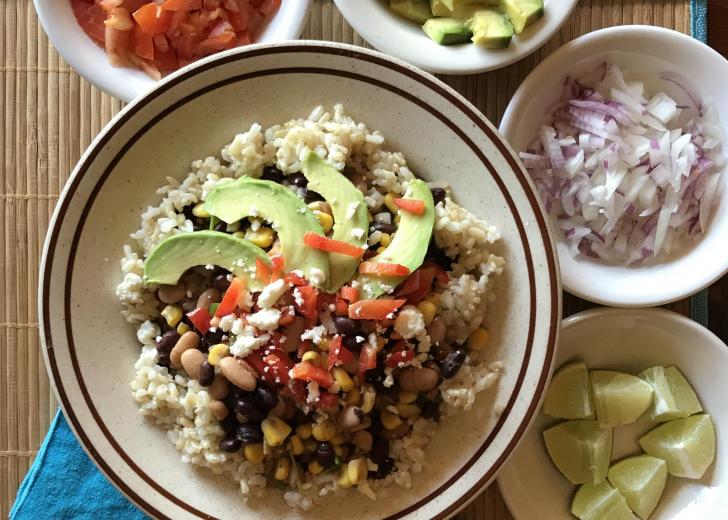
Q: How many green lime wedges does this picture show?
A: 7